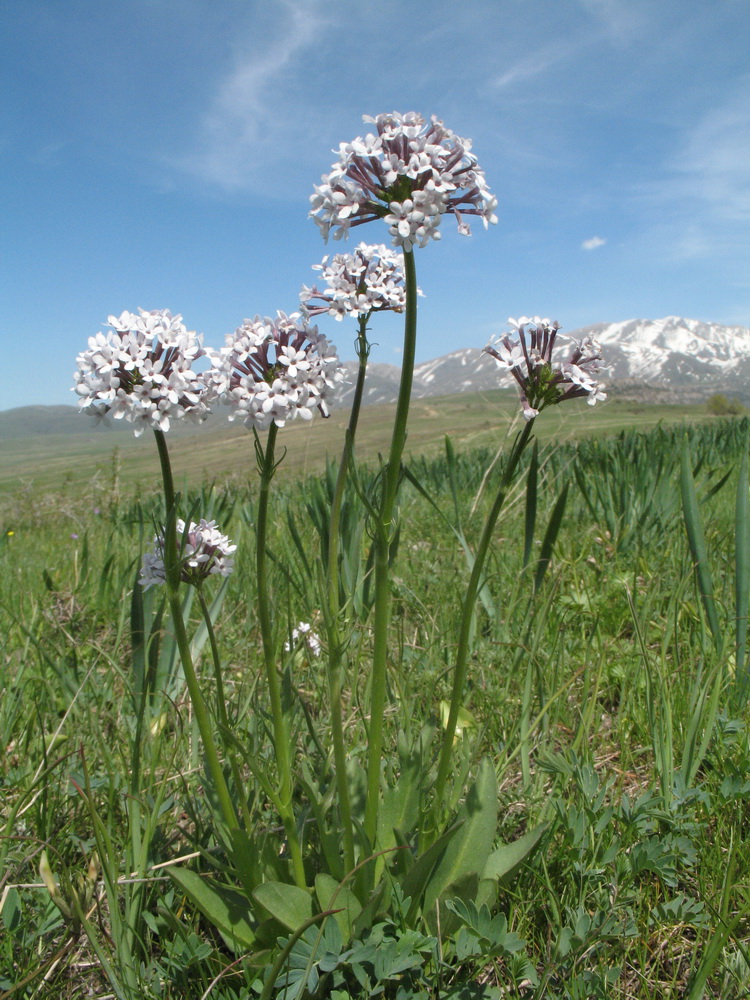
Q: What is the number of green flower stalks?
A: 6